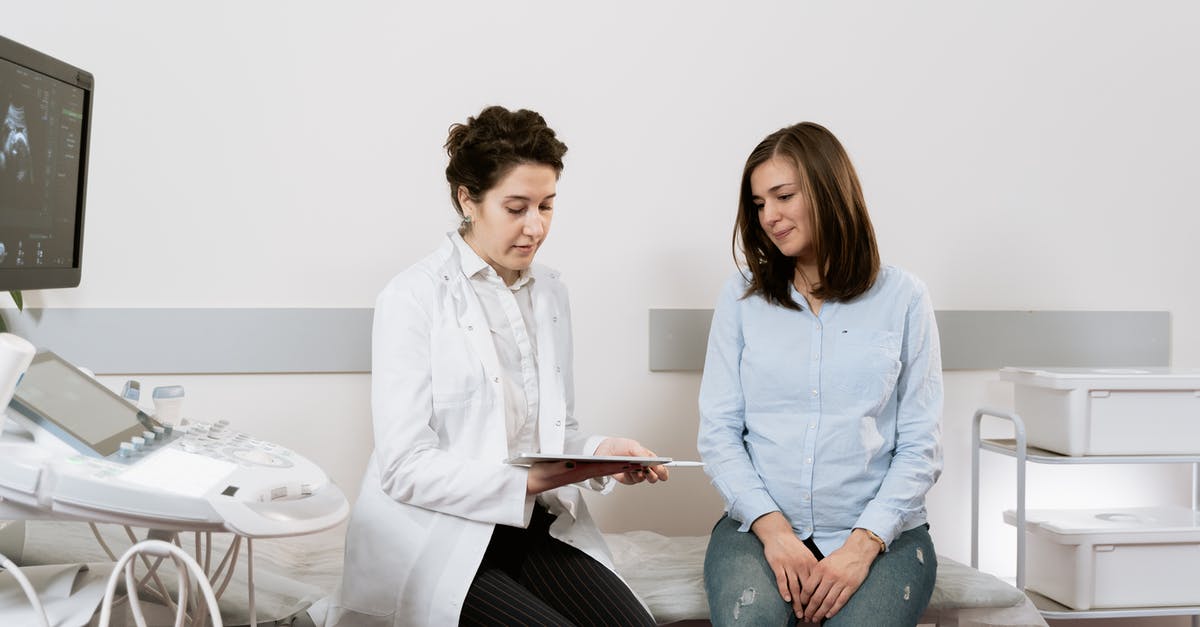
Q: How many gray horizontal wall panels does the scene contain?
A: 2